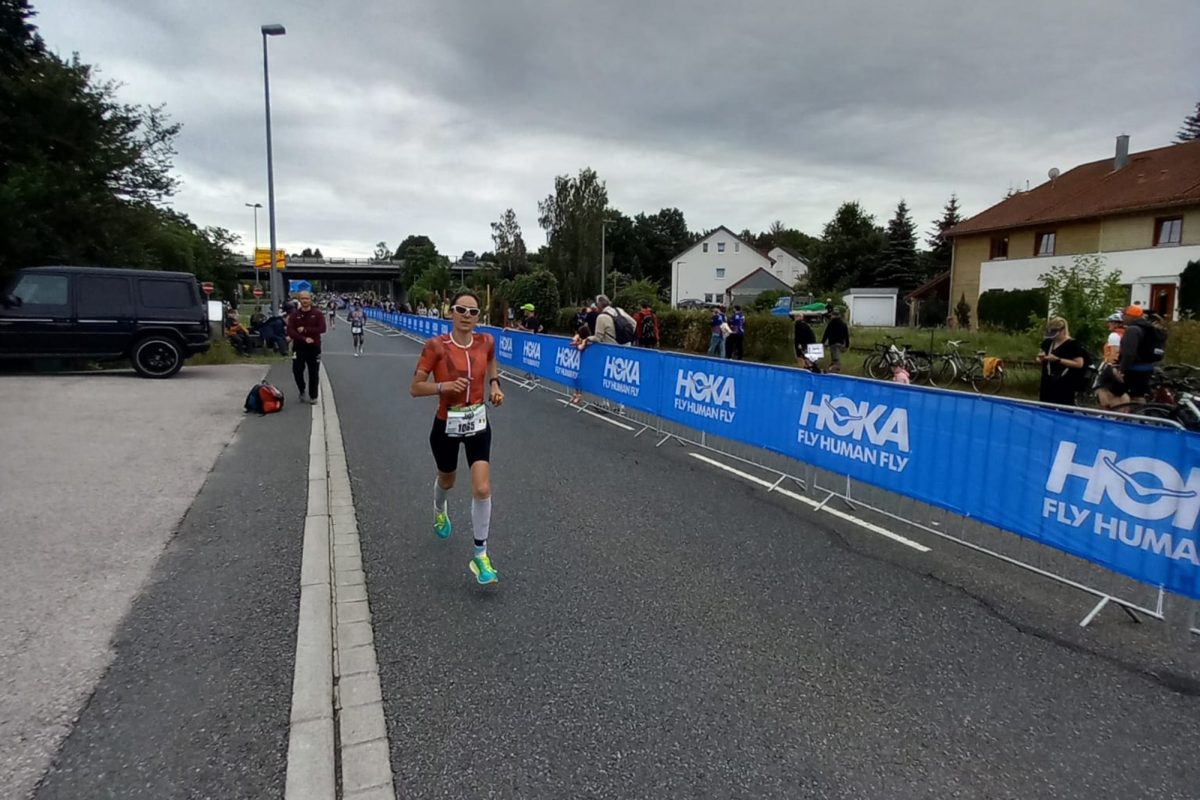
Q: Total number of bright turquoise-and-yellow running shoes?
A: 2